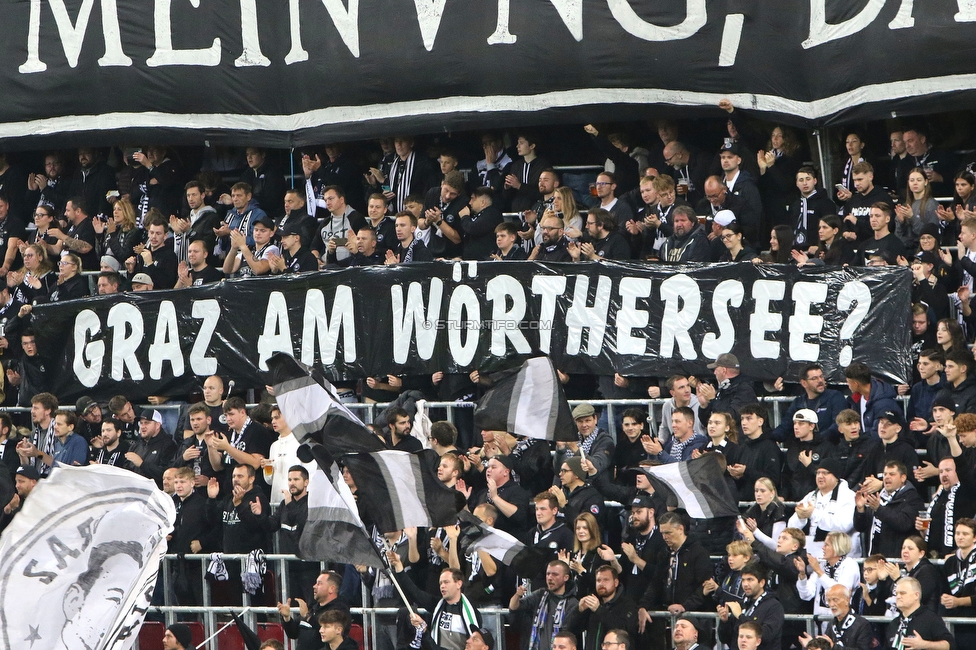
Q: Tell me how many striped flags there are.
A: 6